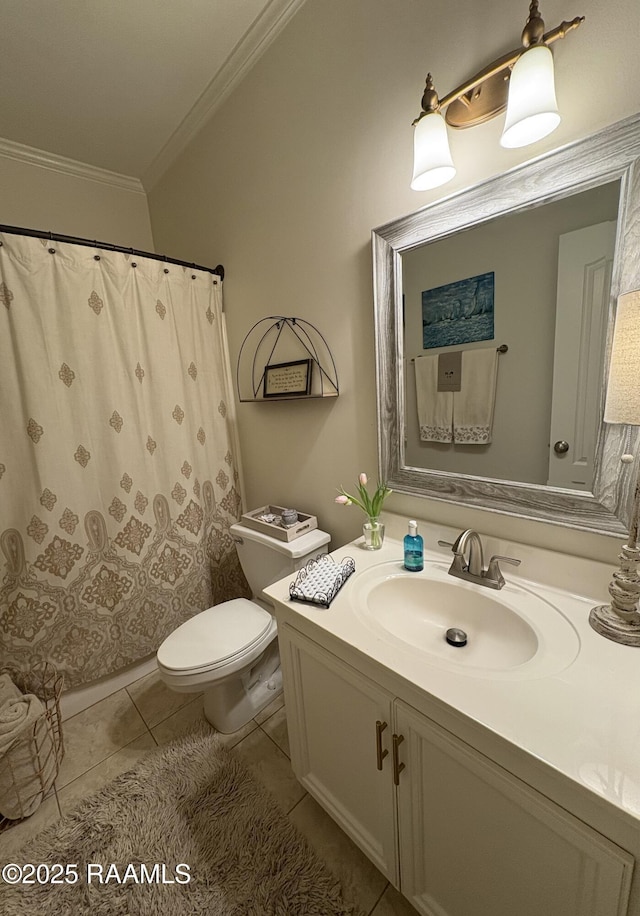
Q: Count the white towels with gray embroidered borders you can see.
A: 2